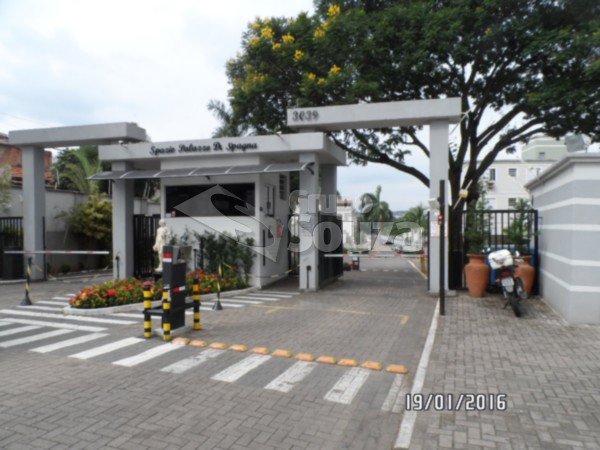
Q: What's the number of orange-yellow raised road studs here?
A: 11